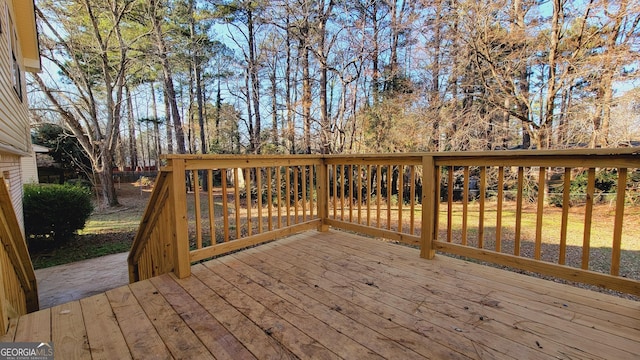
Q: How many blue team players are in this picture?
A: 0